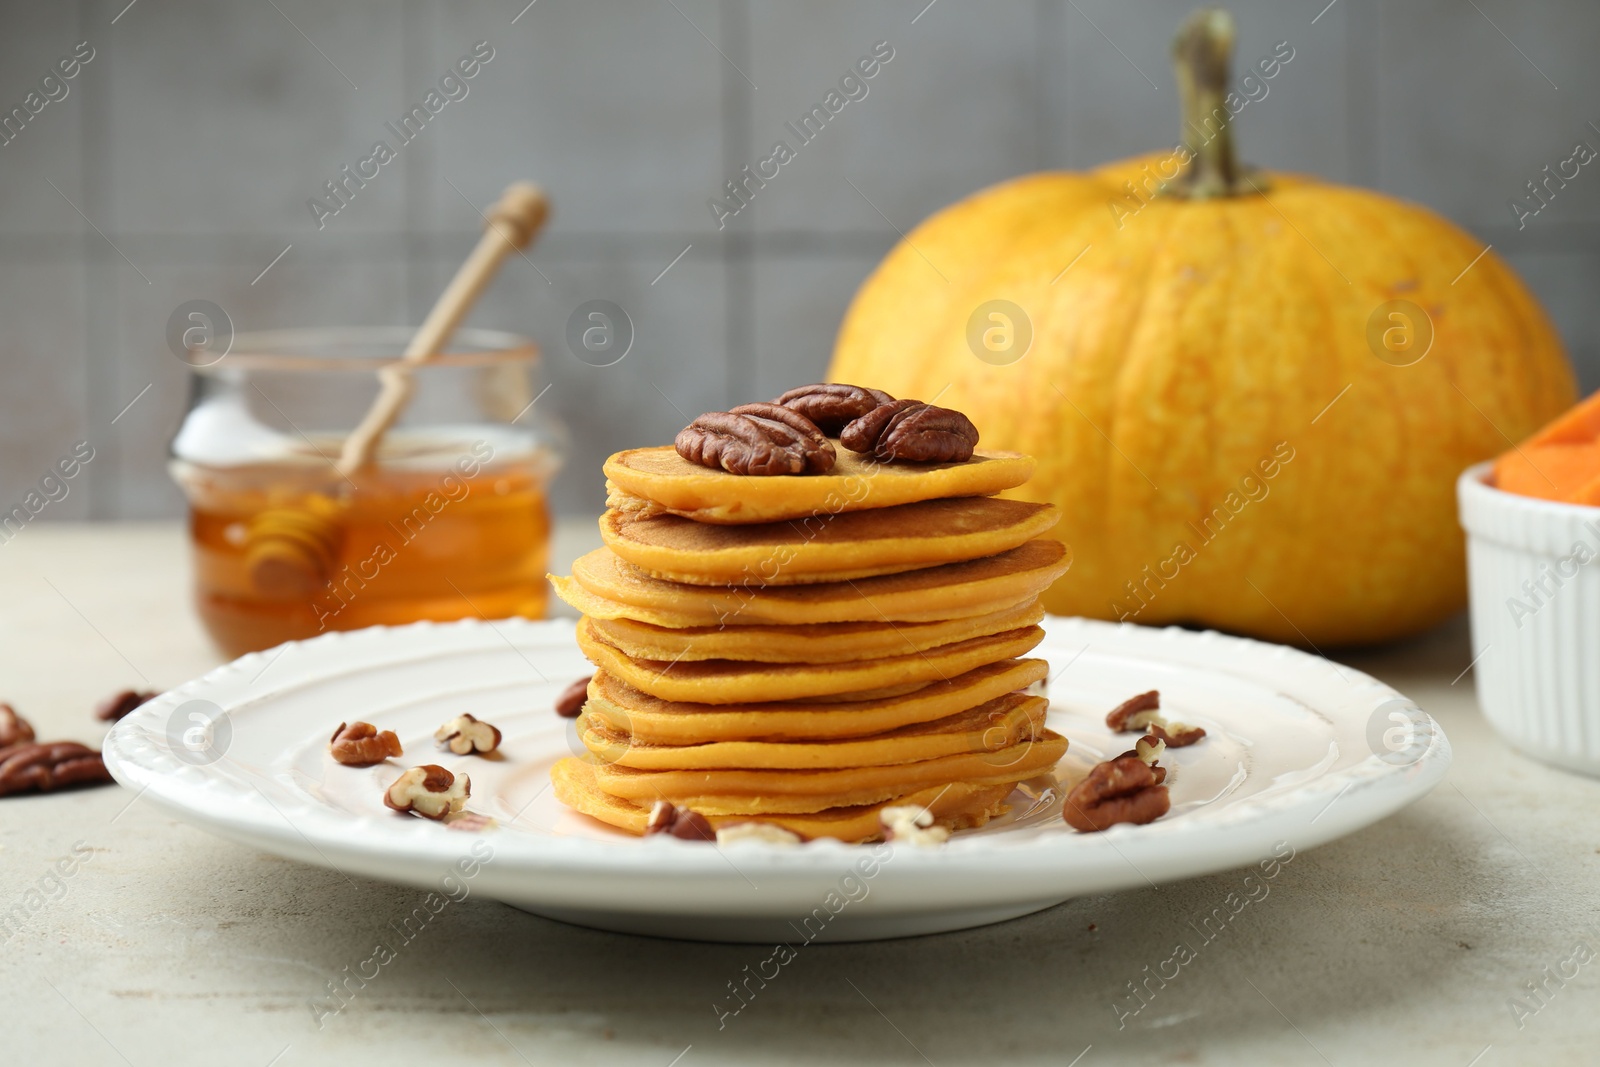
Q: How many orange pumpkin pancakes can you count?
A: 9